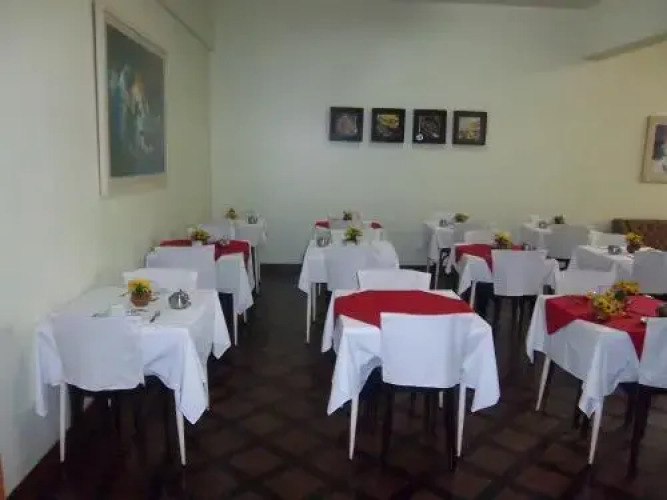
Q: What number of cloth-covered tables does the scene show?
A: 11